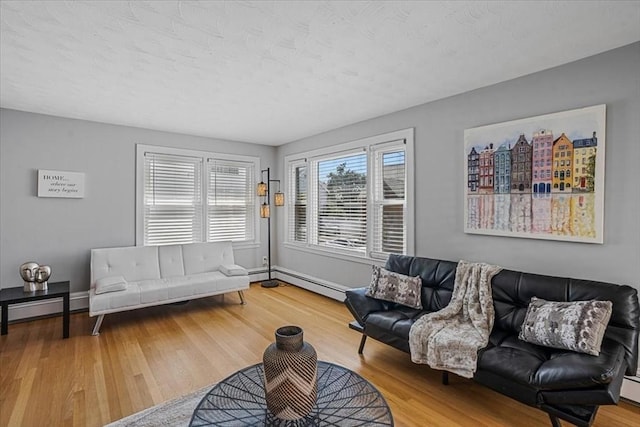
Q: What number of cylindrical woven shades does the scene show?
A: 3